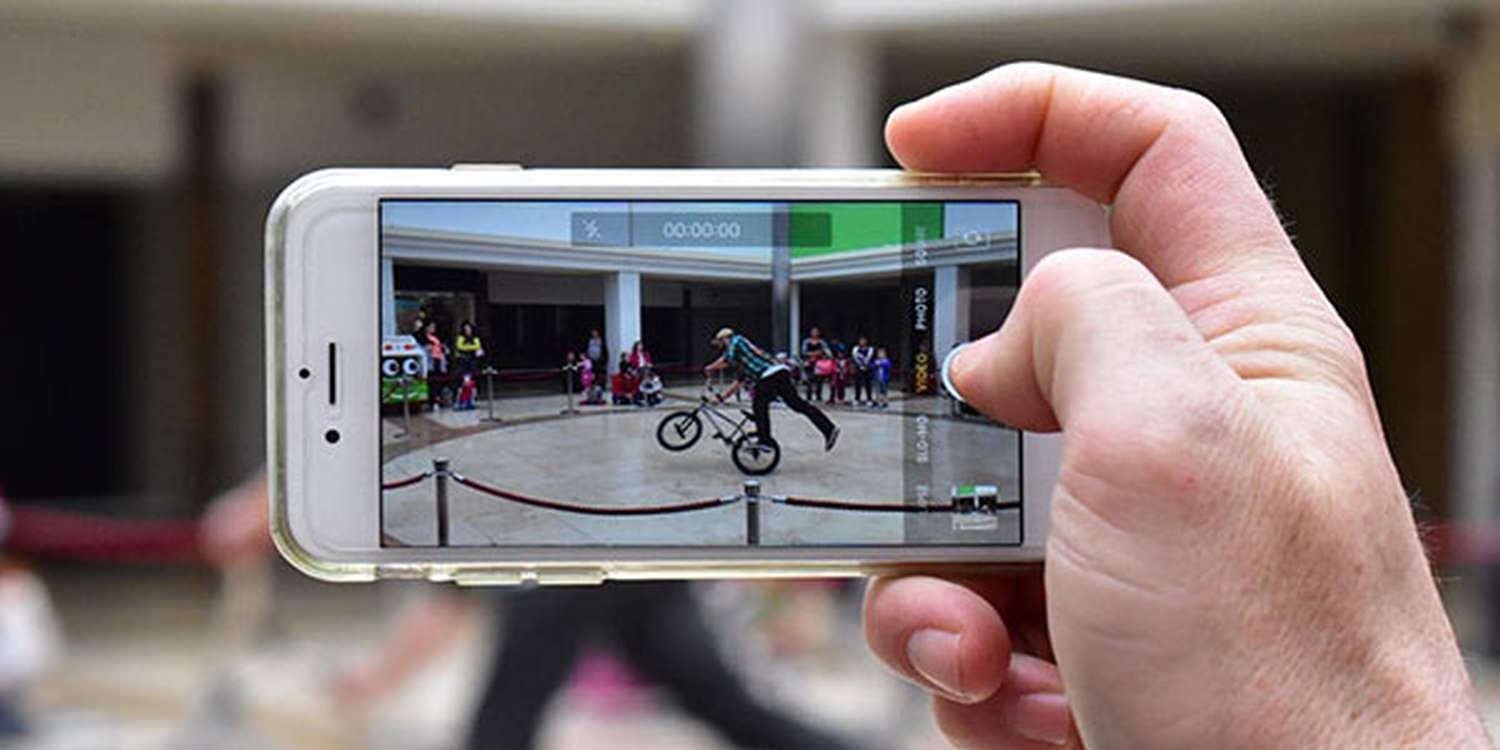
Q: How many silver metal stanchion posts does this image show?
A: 5